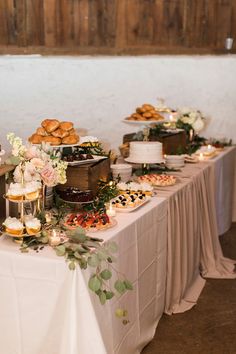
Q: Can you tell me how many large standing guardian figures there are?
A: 0